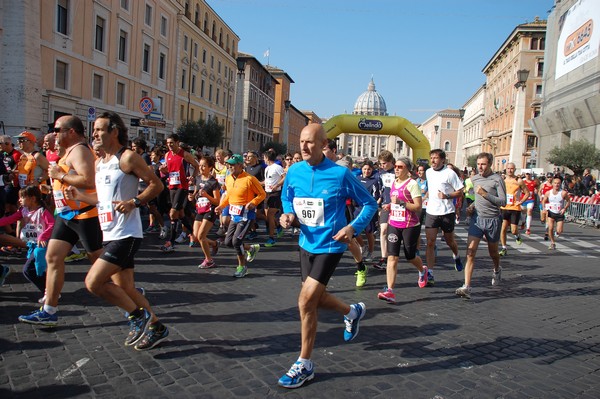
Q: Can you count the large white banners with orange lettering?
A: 1